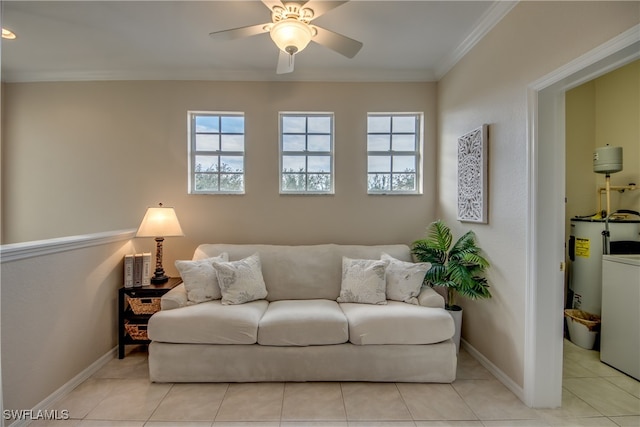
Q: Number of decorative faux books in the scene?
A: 3